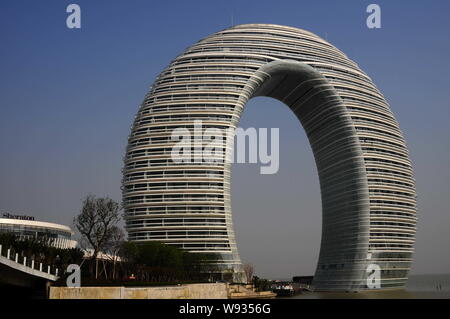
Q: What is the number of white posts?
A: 8